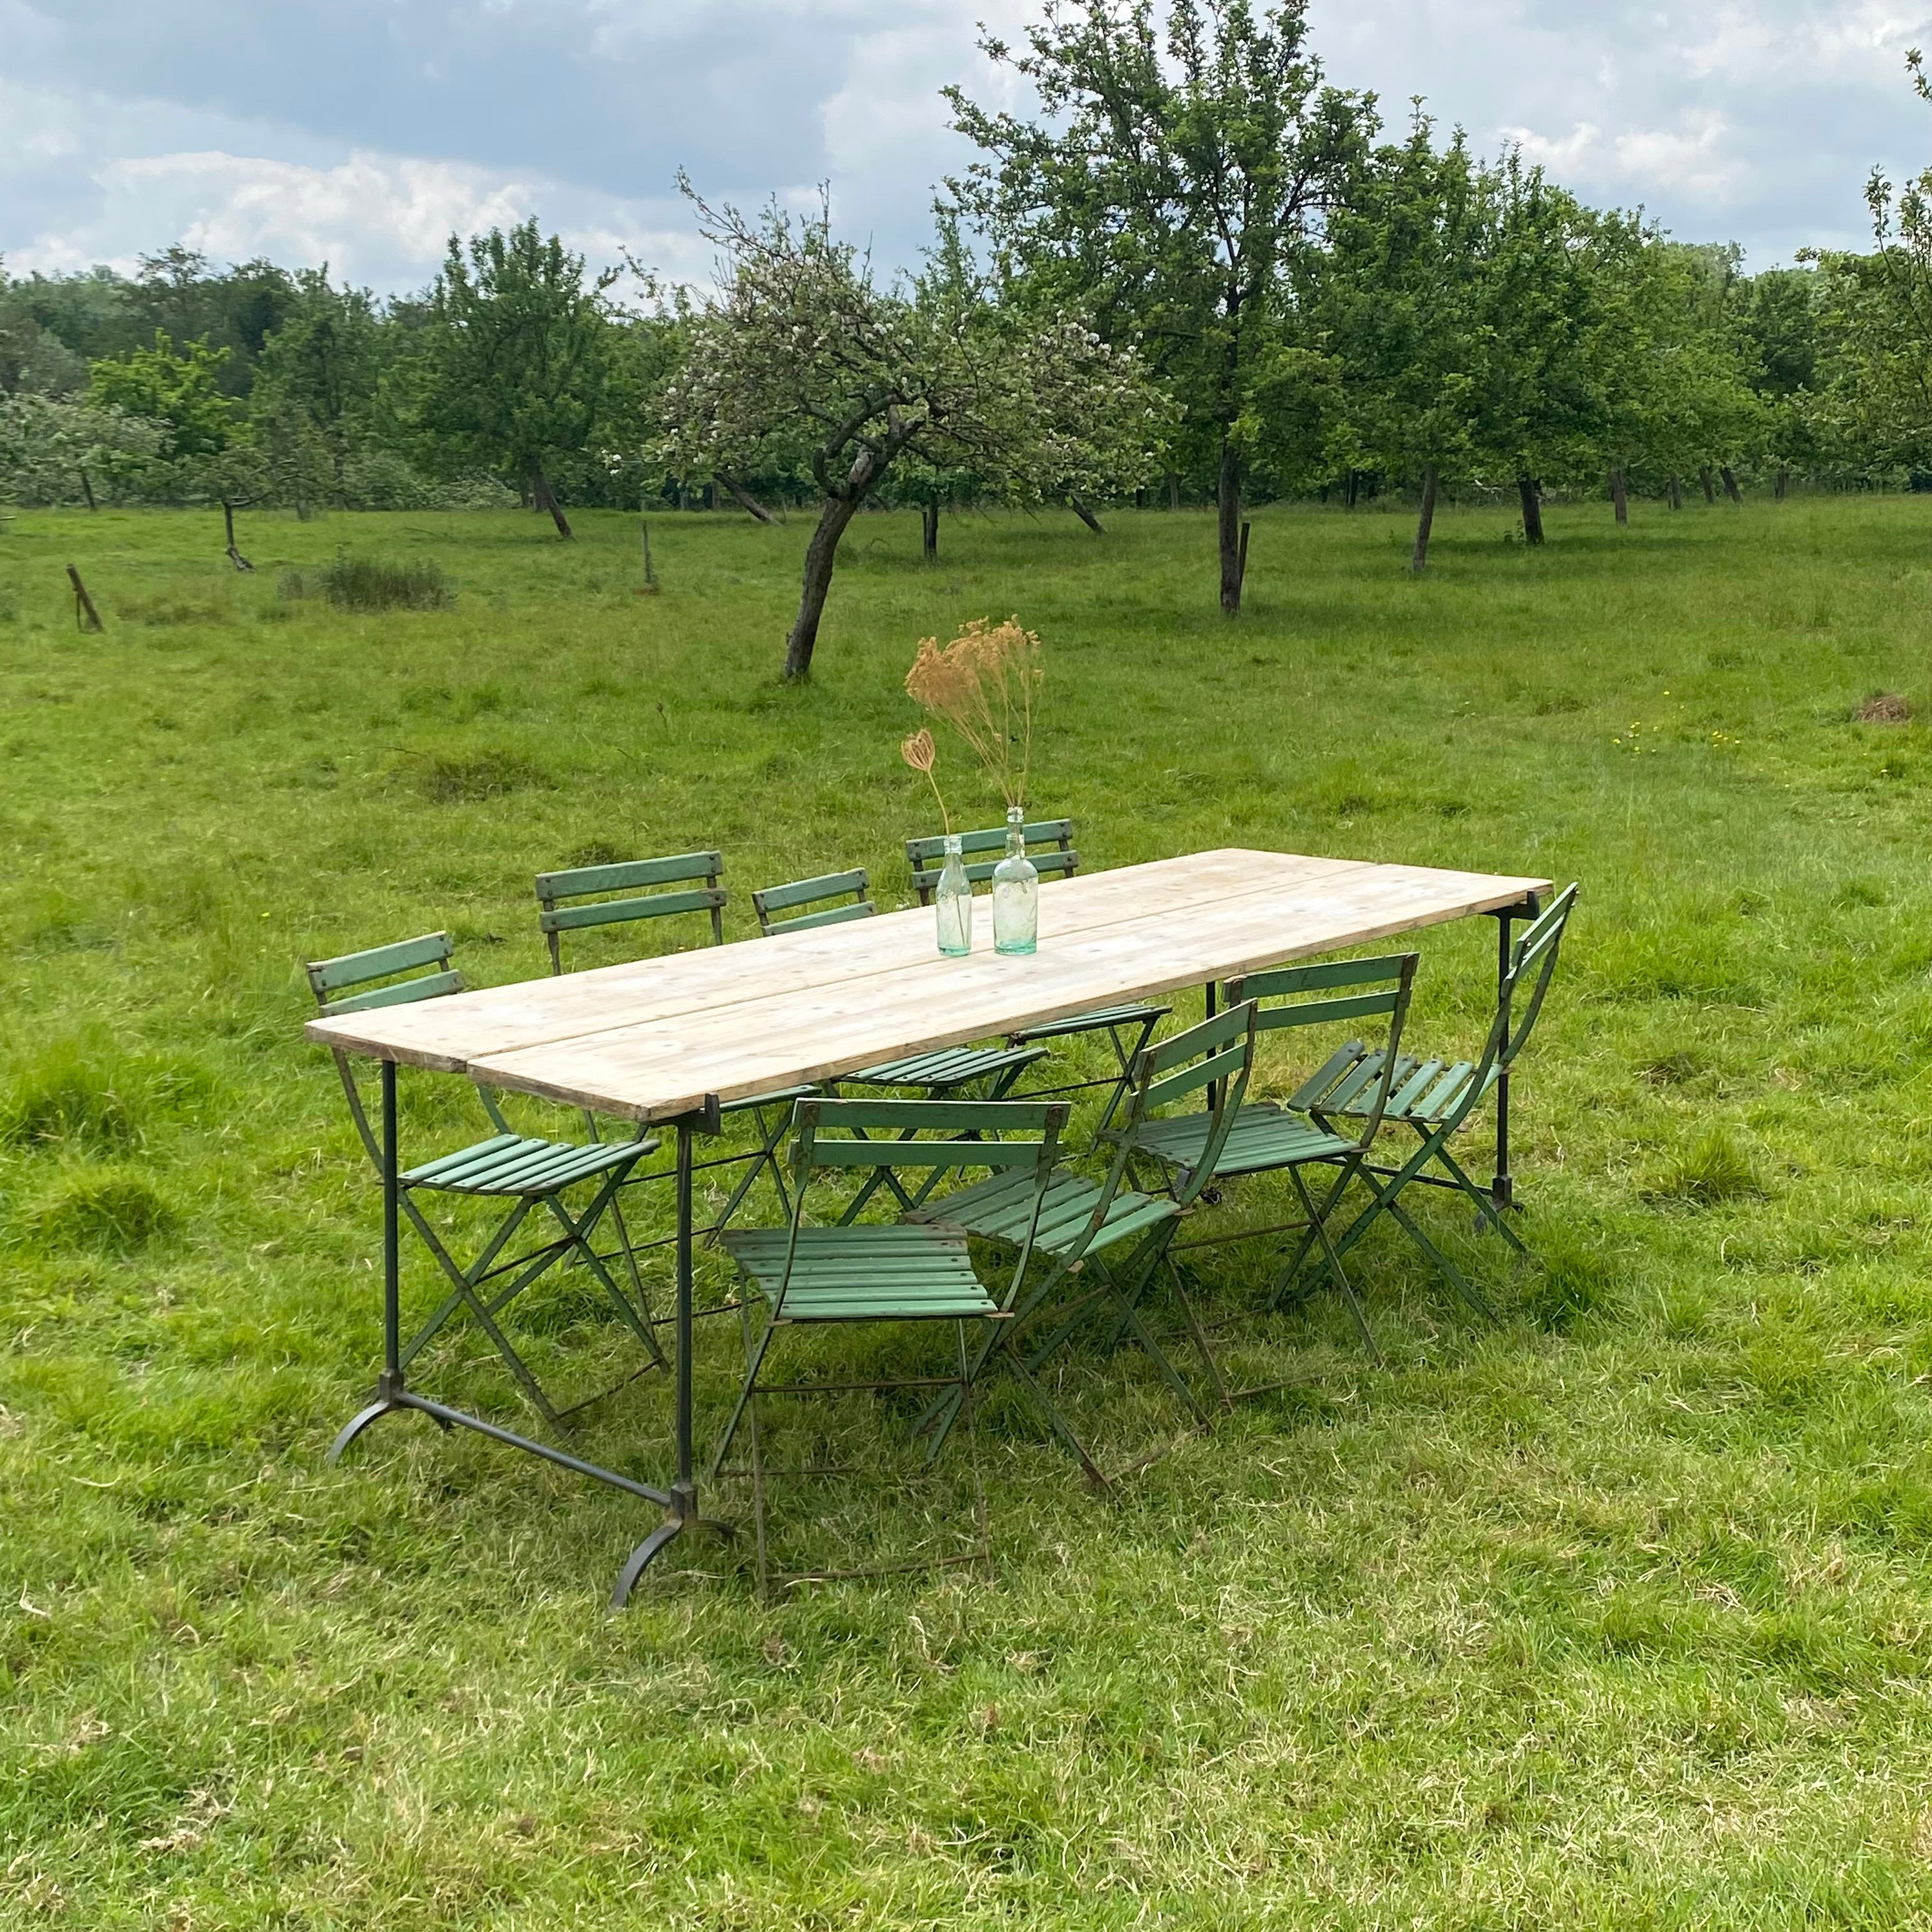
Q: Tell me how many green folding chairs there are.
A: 8